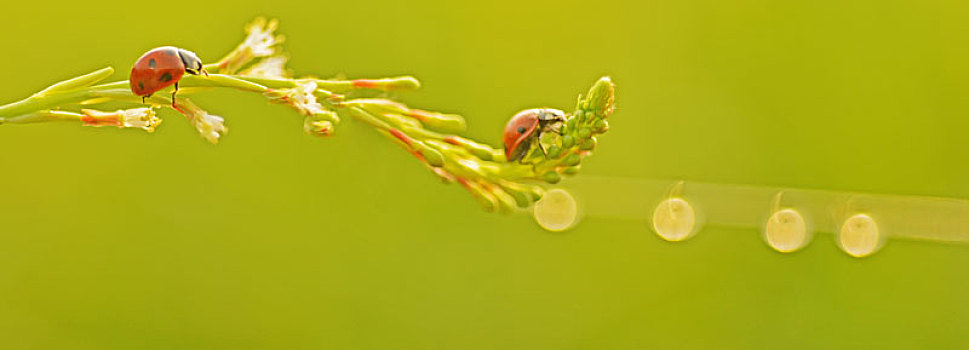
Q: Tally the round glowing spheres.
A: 4